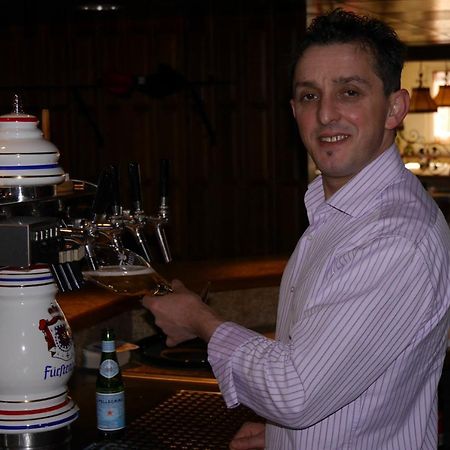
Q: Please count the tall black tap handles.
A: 4